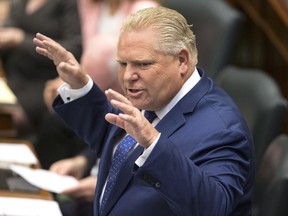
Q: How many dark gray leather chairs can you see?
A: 3